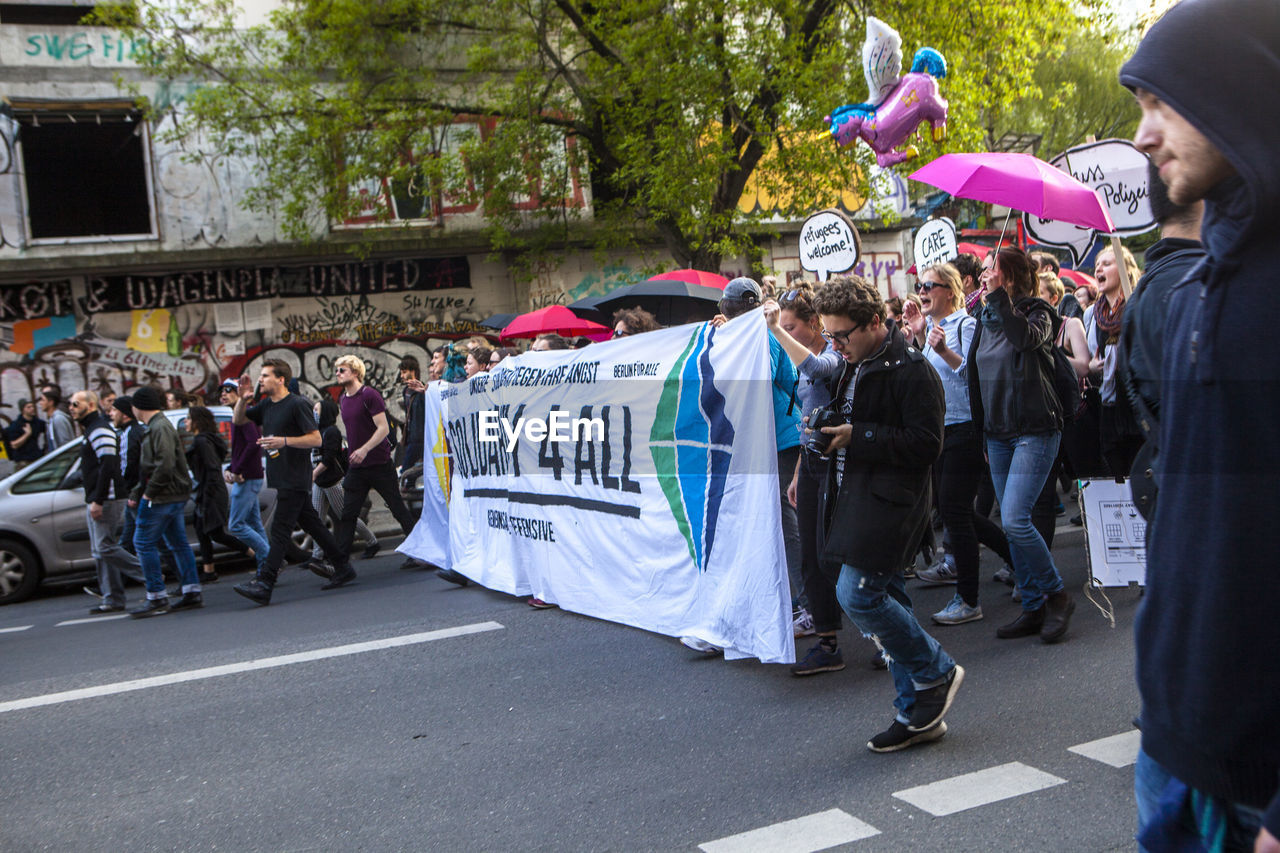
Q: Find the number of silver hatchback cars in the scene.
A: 1